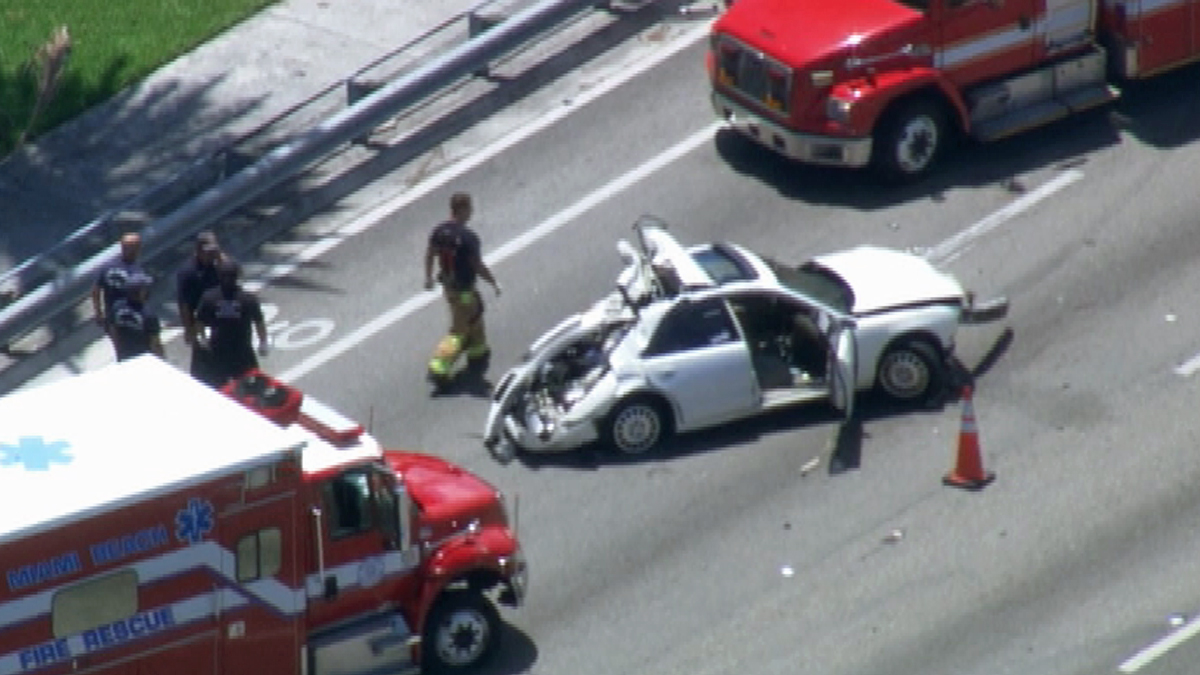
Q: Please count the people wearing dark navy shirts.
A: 5